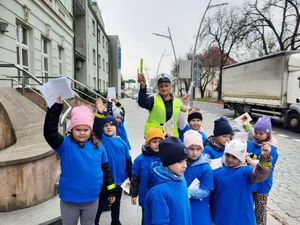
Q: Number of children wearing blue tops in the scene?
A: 10